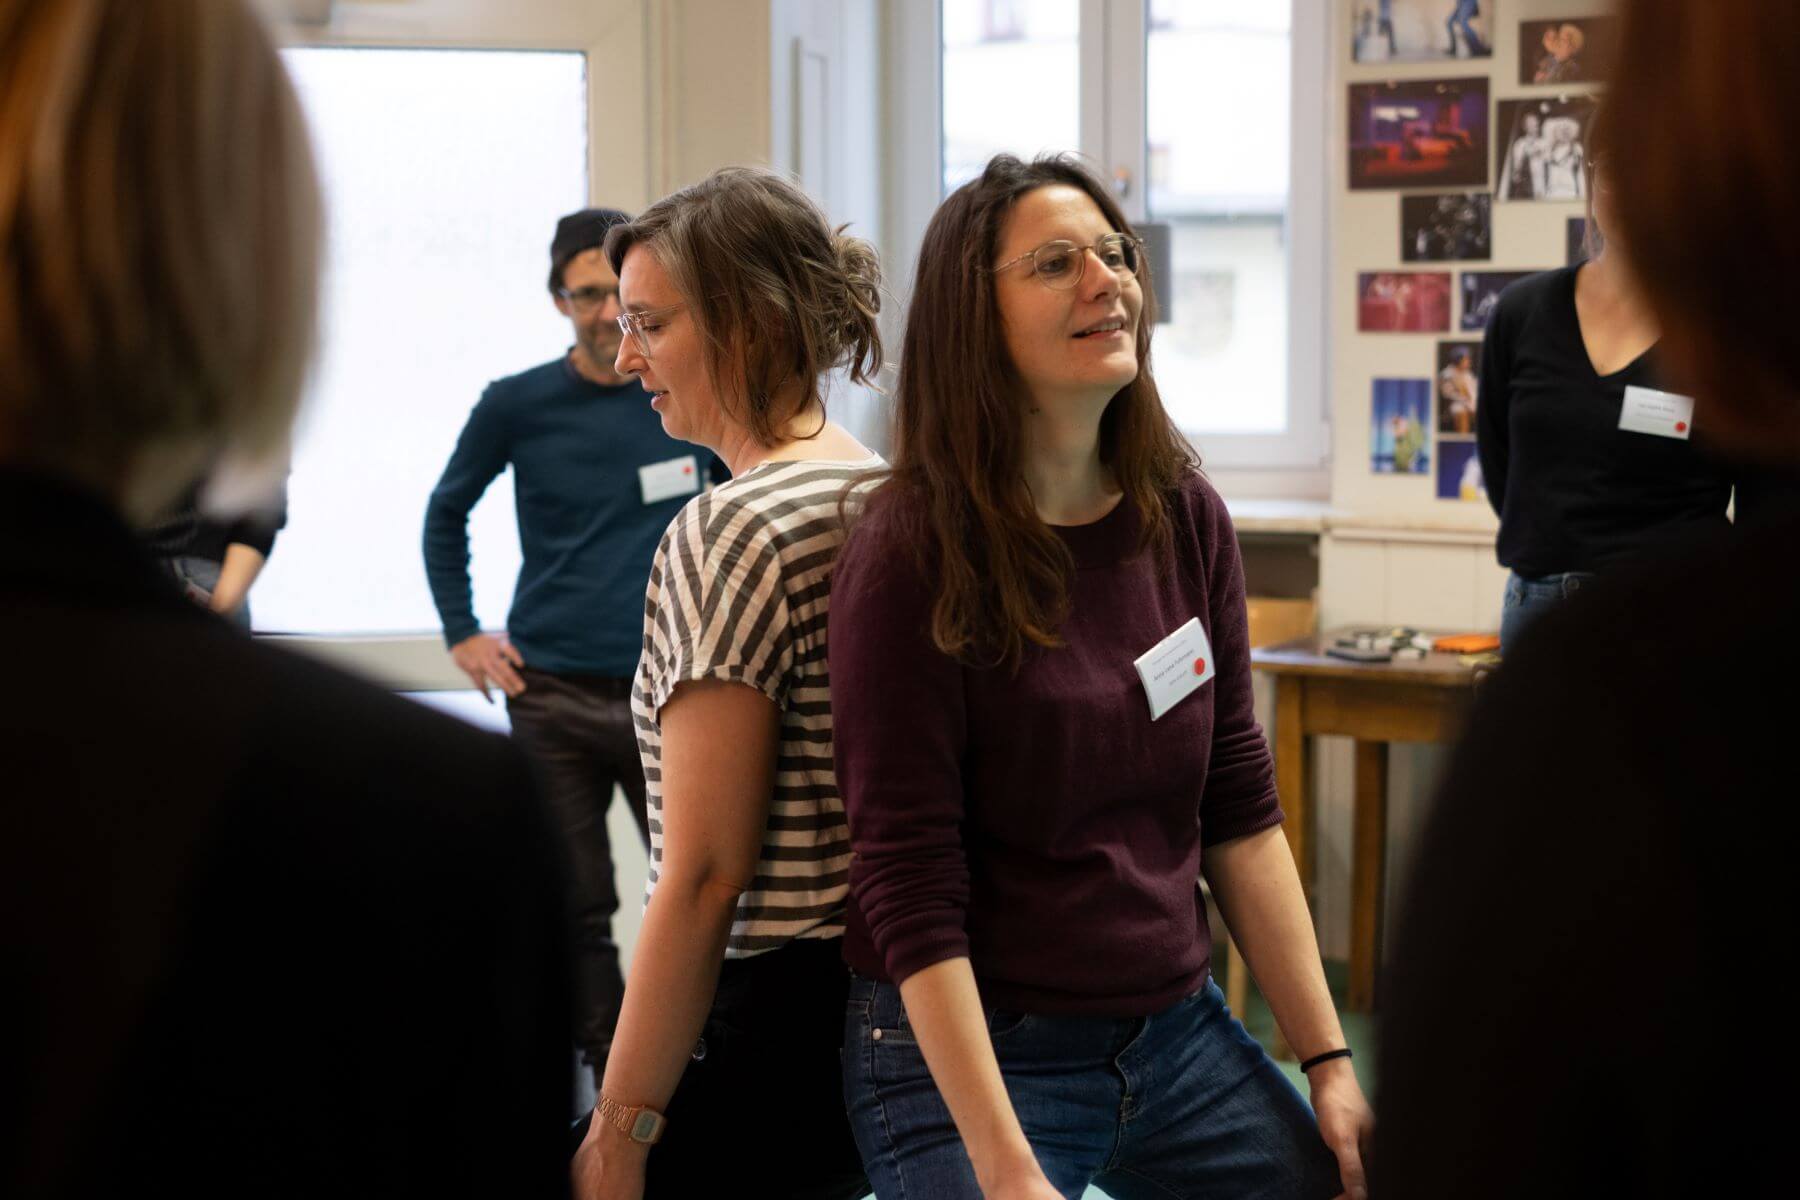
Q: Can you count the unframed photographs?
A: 11